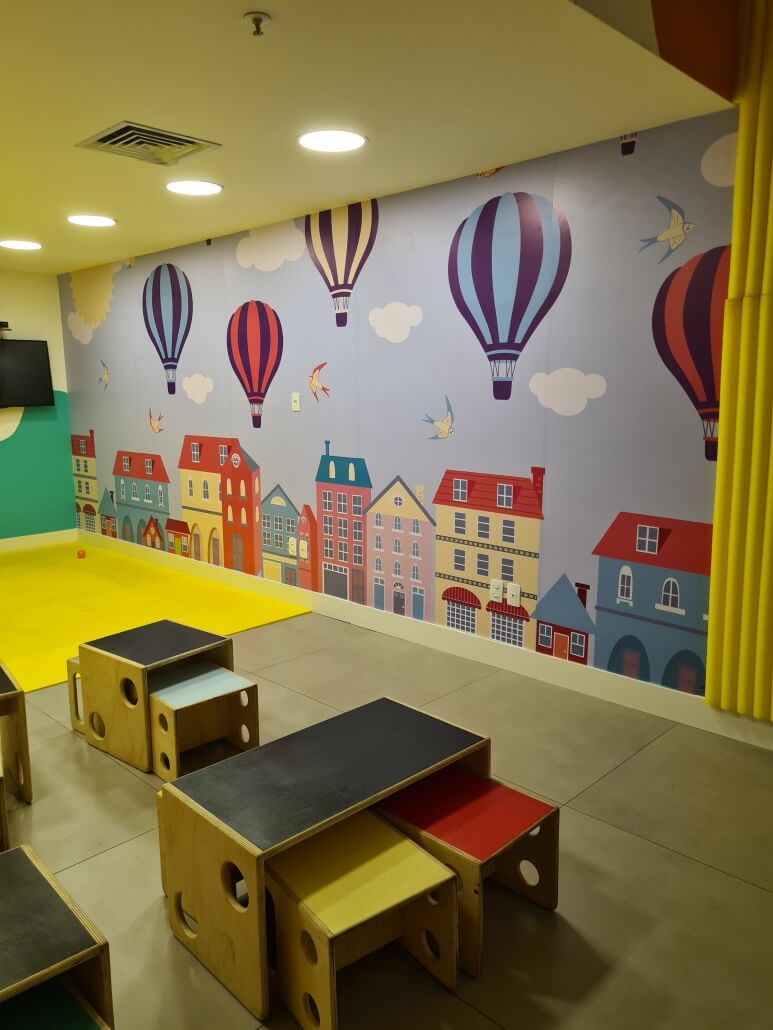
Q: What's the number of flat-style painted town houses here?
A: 14